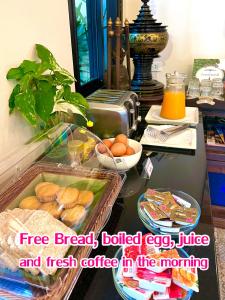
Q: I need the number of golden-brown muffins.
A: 6